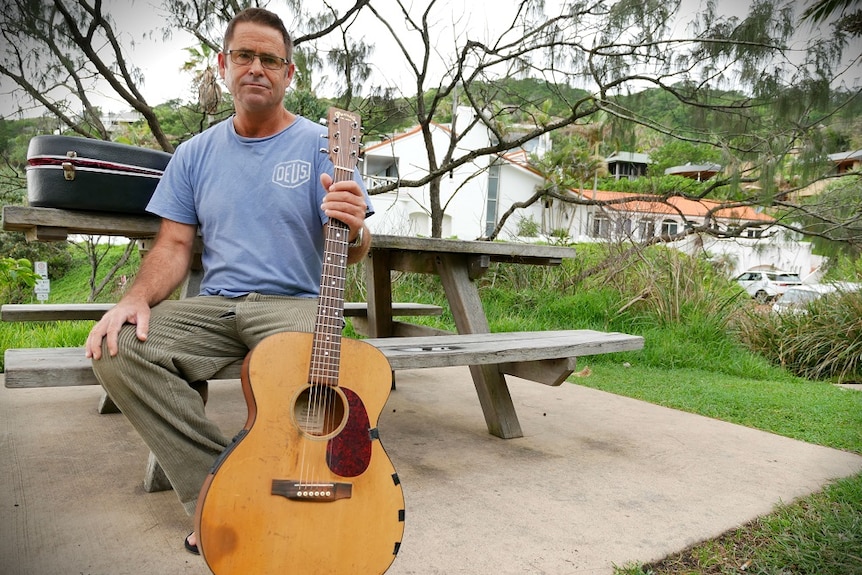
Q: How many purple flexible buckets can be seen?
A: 0